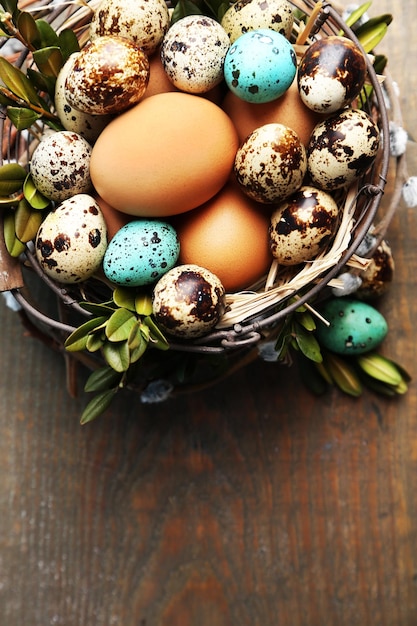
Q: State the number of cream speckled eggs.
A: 13